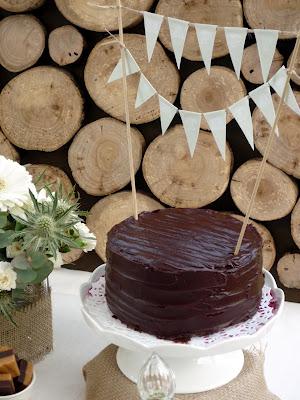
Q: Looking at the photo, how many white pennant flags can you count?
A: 13